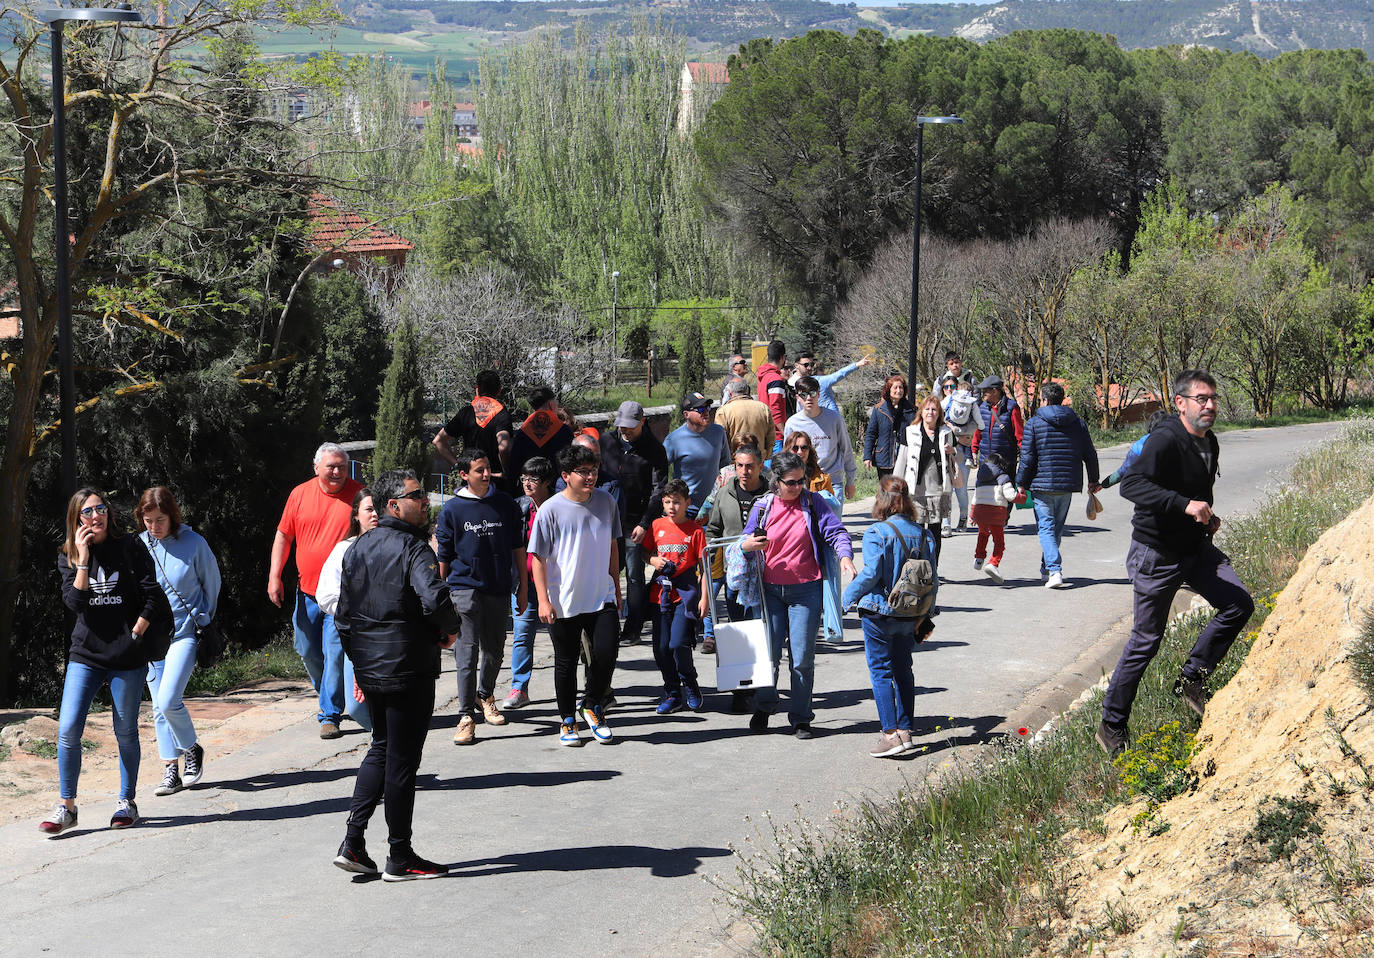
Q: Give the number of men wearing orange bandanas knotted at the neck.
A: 2